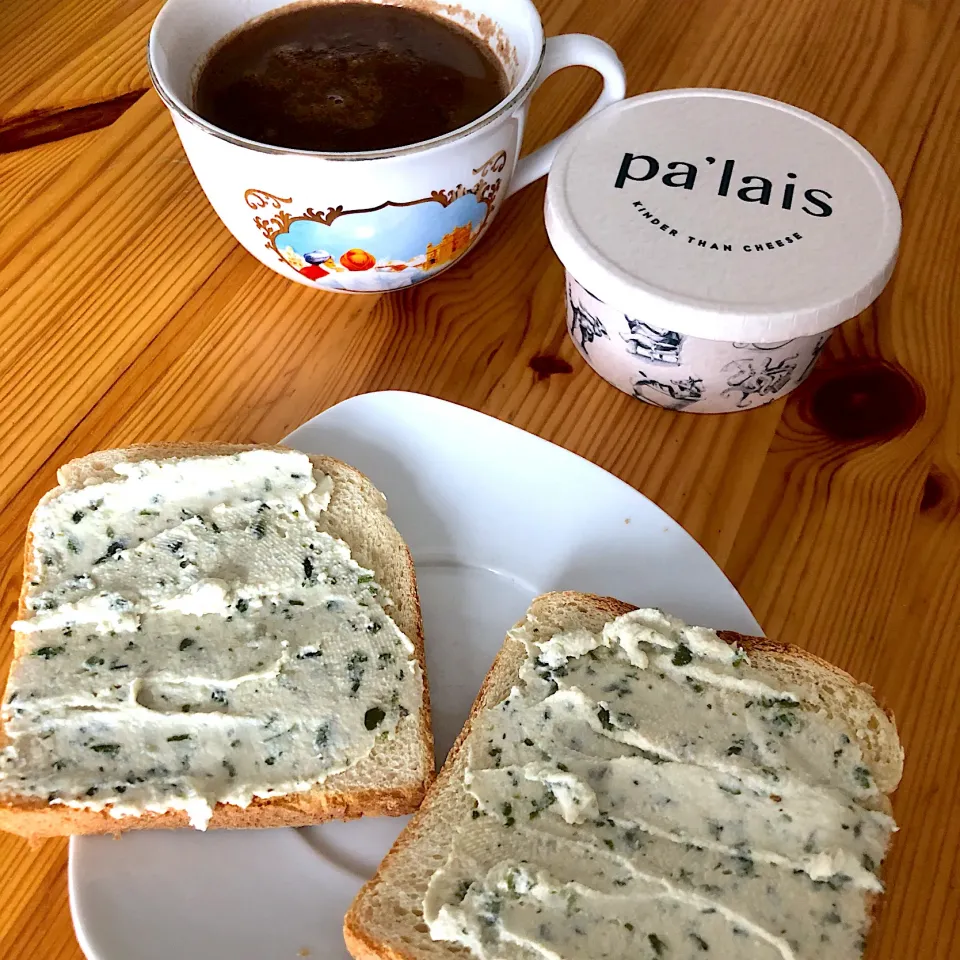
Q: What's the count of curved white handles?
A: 1